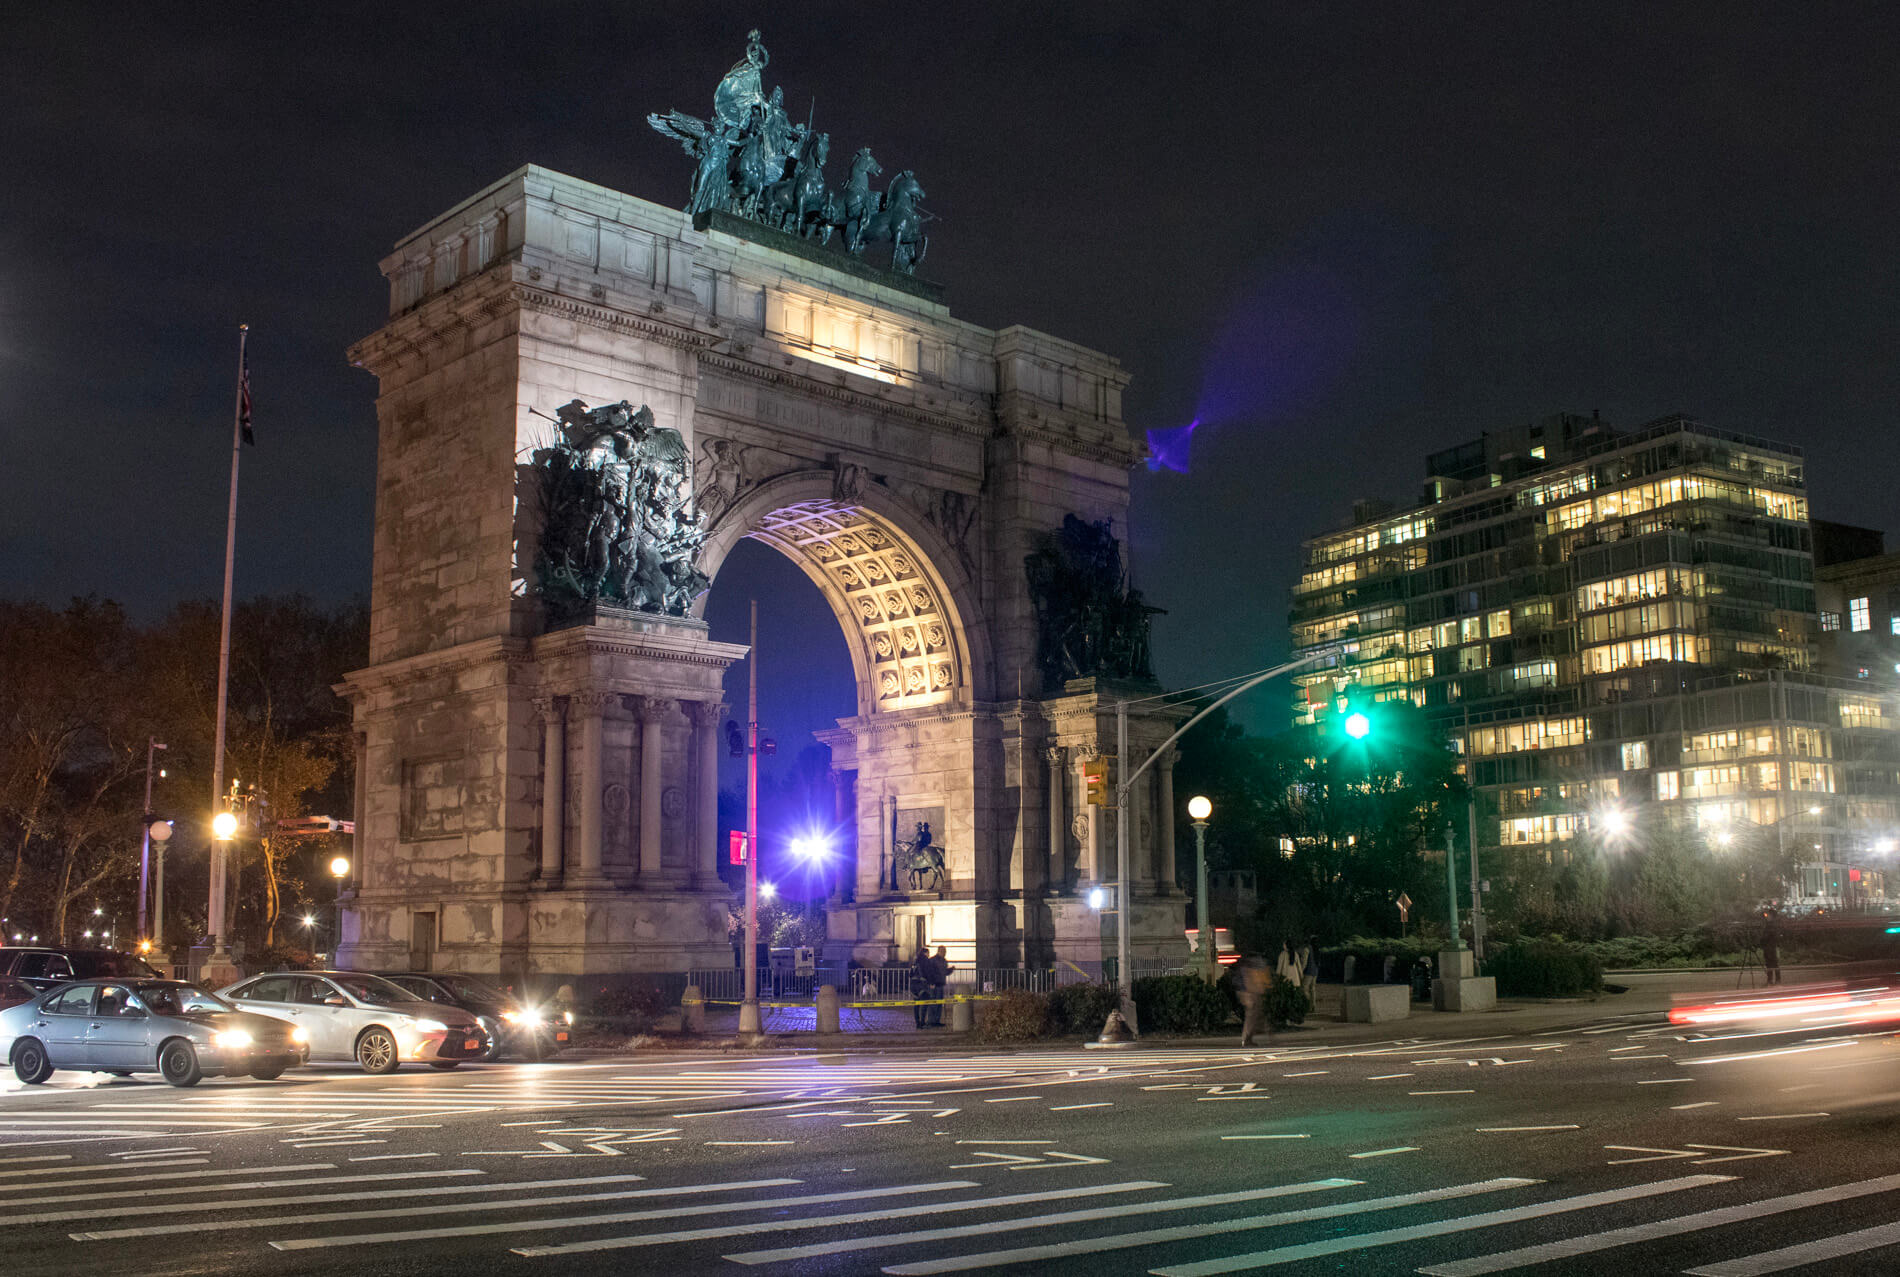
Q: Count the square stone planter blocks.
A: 2